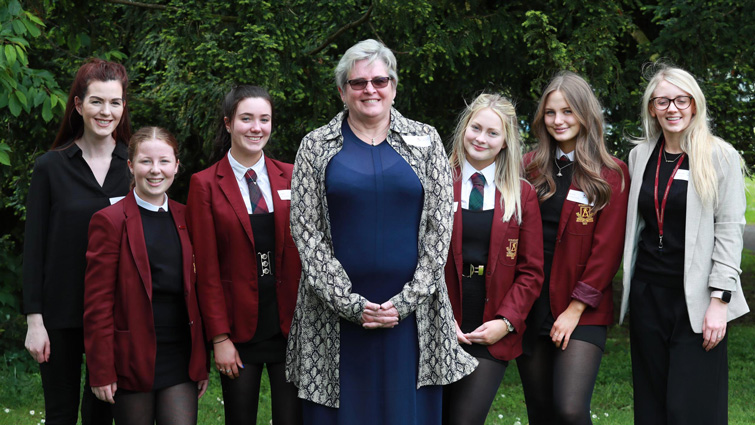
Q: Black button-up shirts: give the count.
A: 1